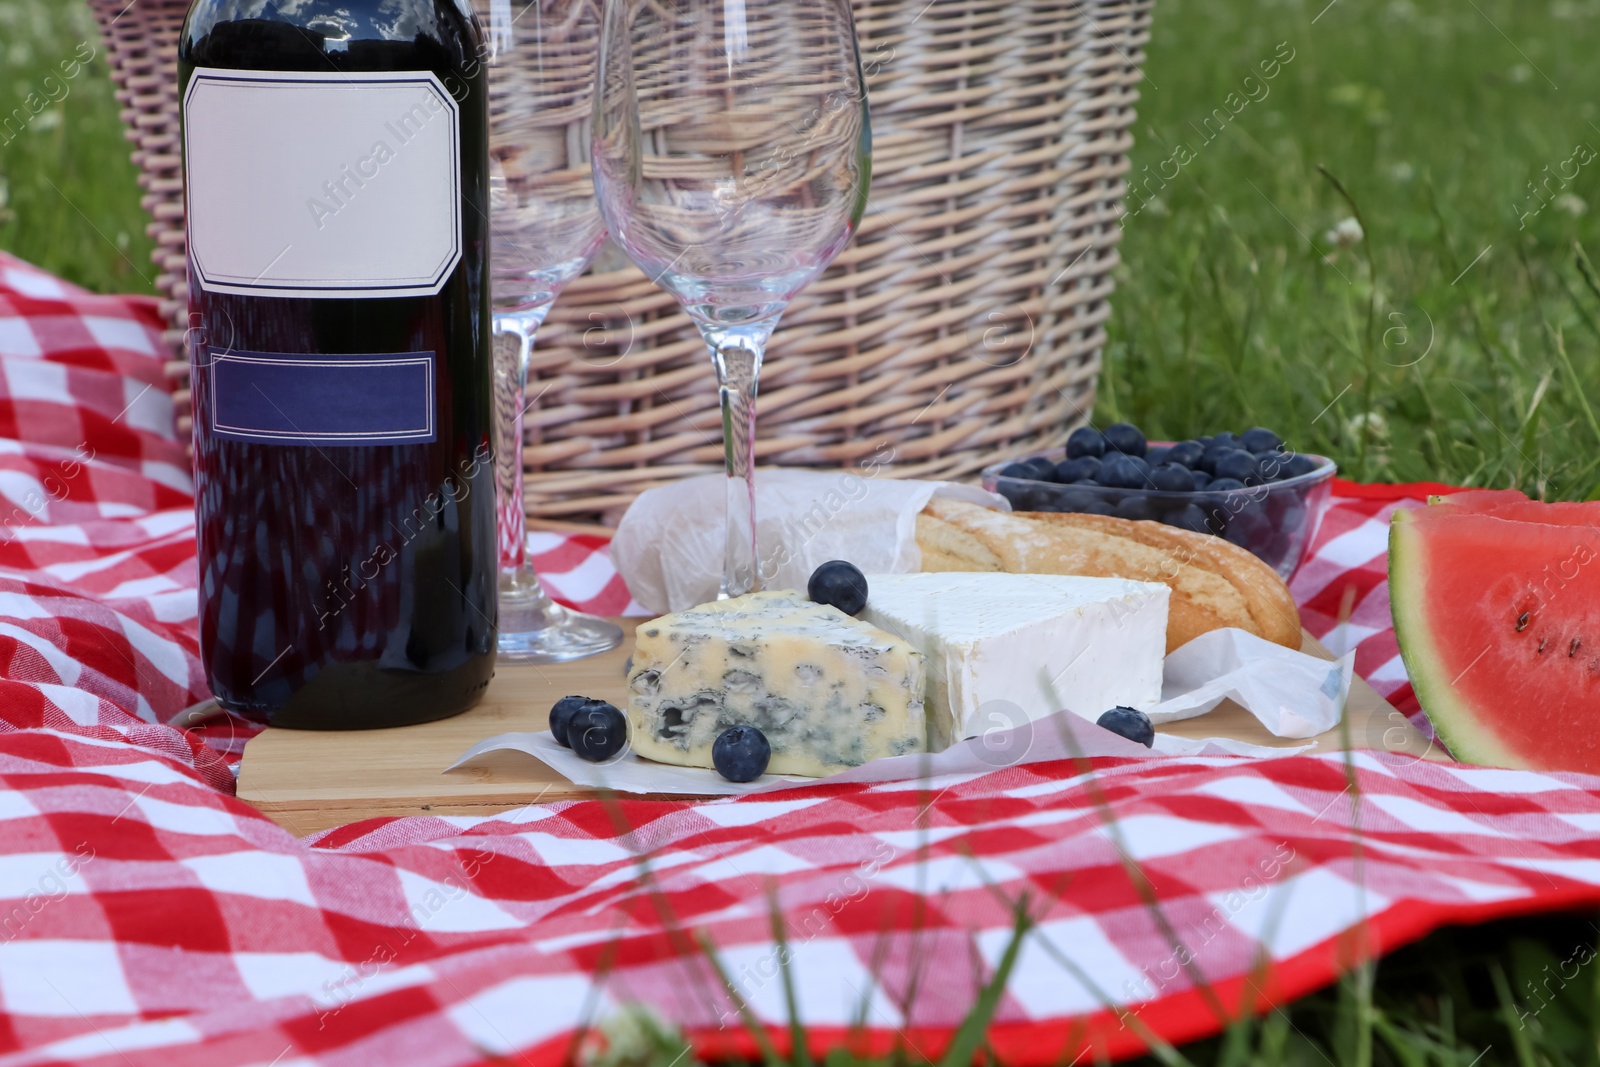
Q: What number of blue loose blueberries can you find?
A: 5